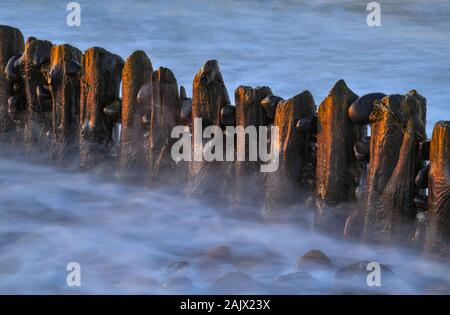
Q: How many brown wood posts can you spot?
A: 12